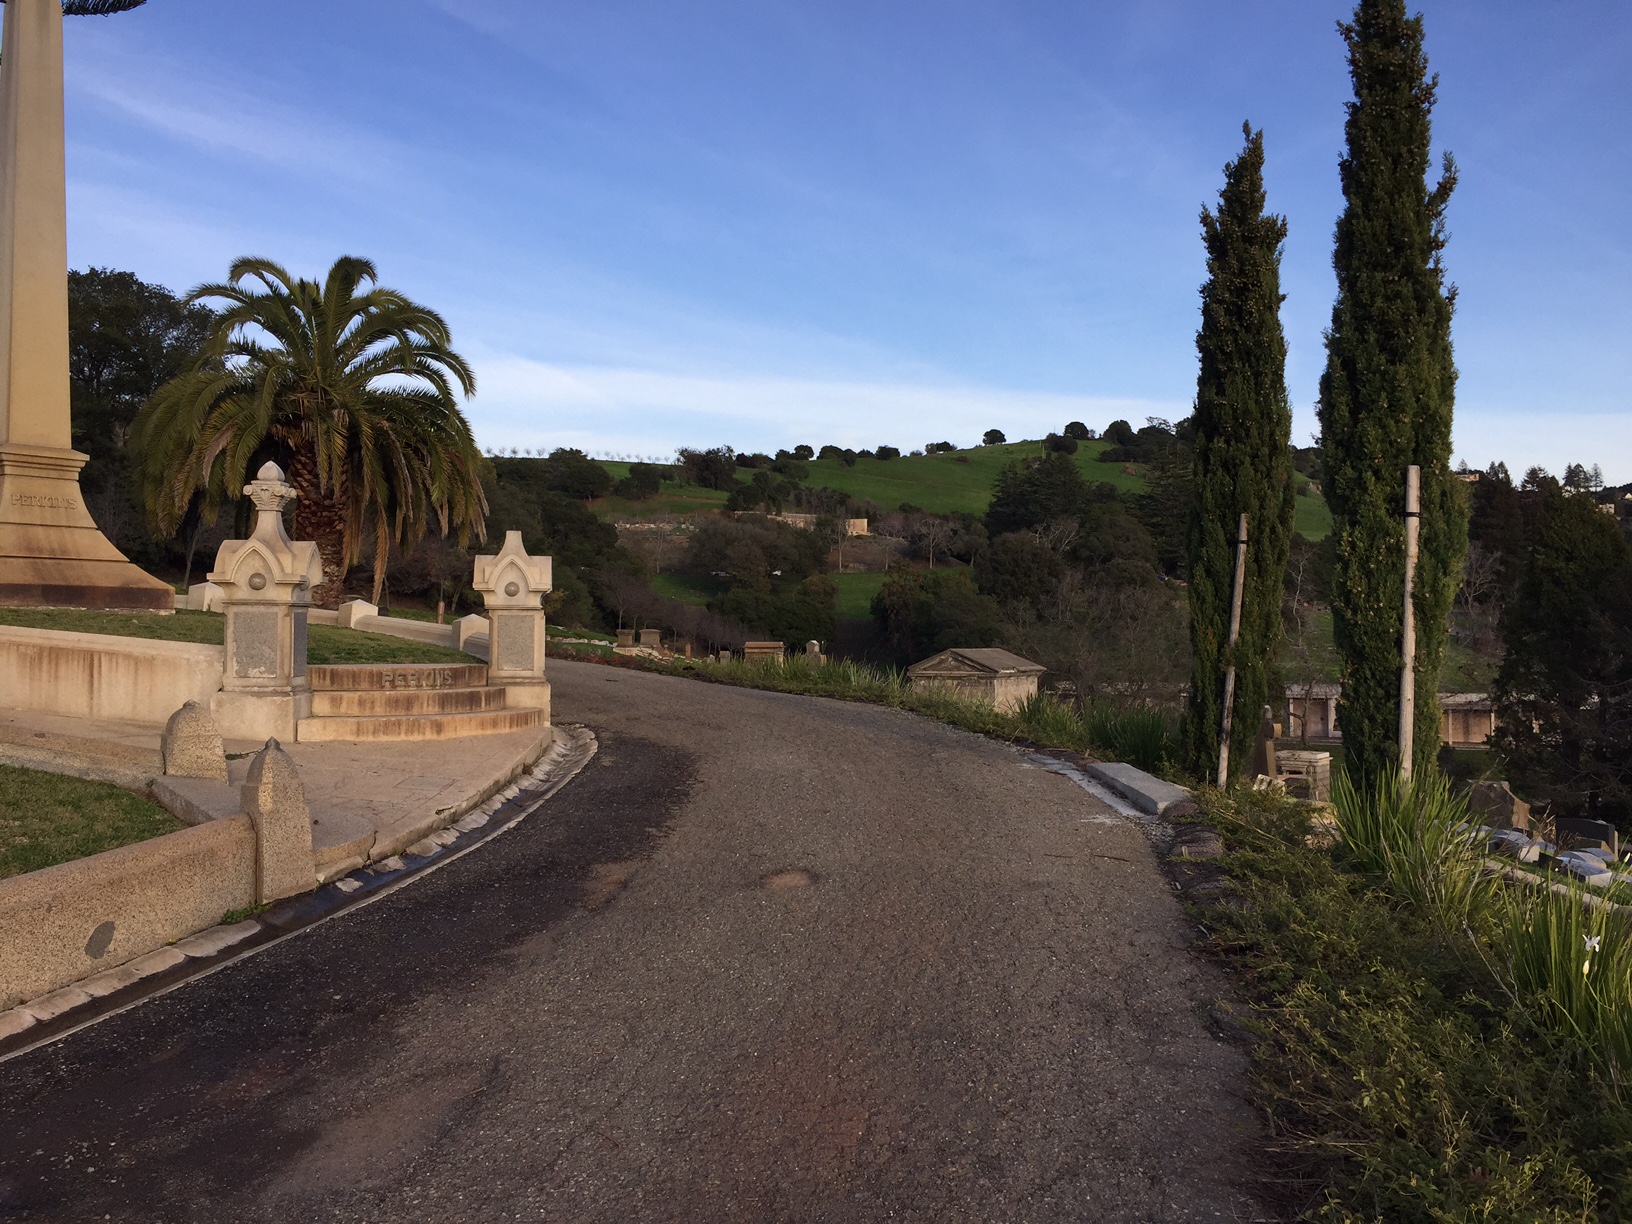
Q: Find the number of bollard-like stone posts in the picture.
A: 2